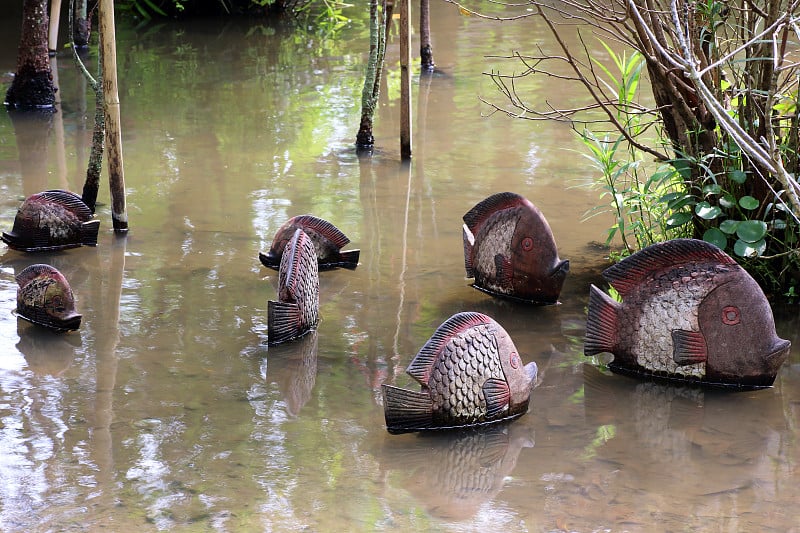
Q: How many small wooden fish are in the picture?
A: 7